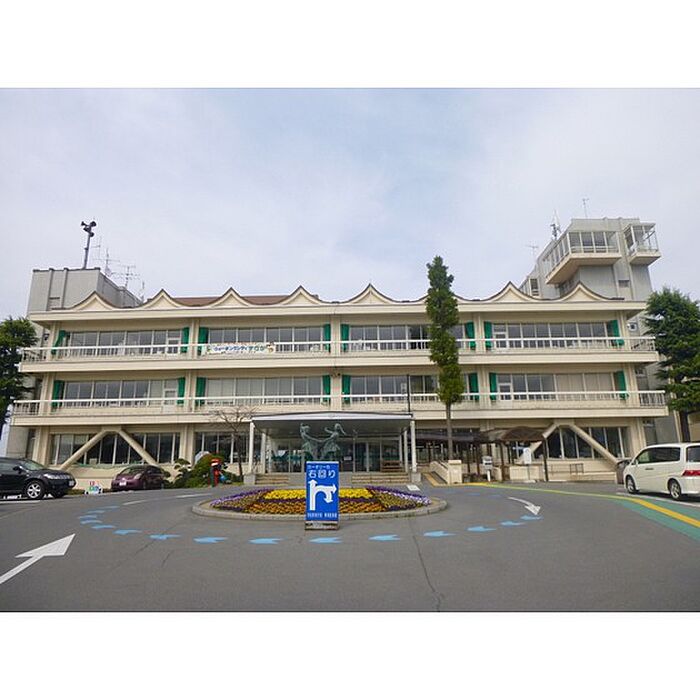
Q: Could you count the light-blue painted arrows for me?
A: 15